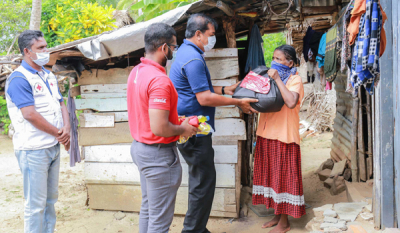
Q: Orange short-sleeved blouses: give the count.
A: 1